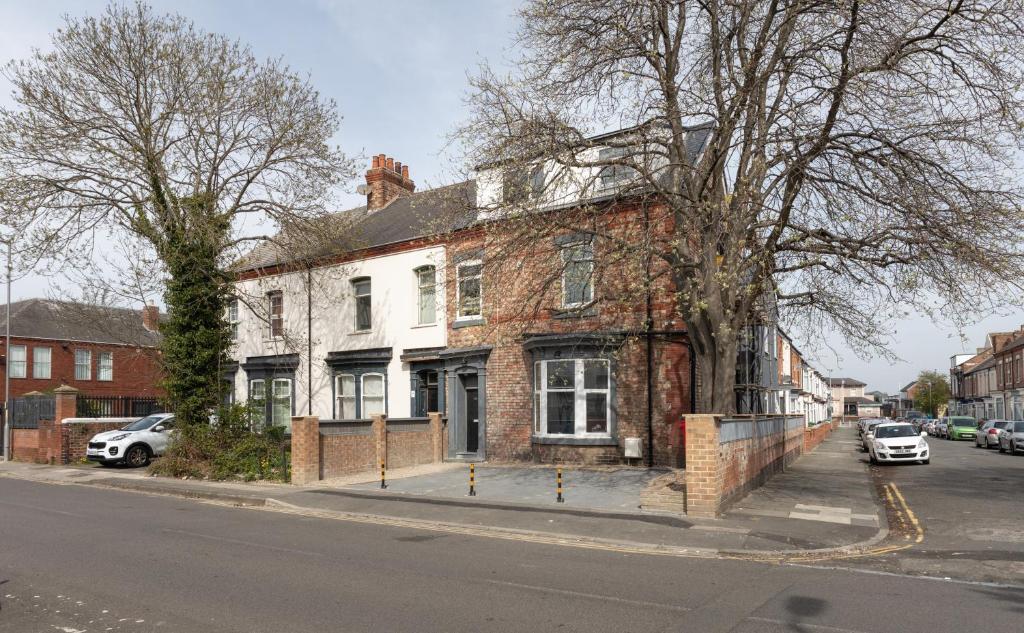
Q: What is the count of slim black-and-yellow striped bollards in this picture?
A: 3